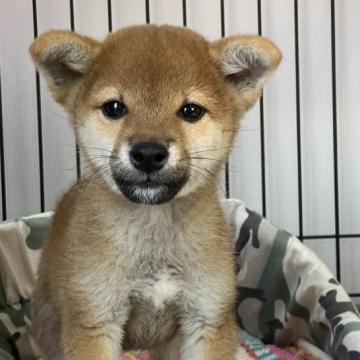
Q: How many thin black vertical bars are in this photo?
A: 10